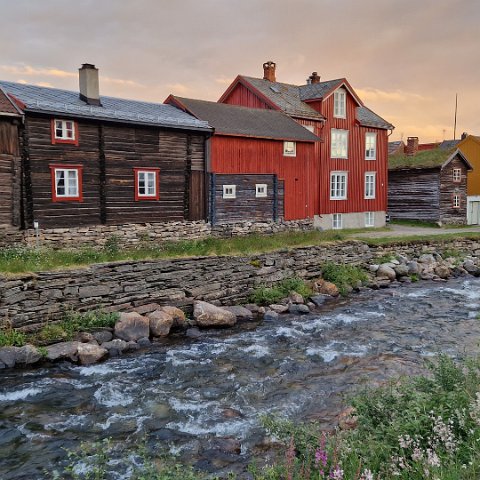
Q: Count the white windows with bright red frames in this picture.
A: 3